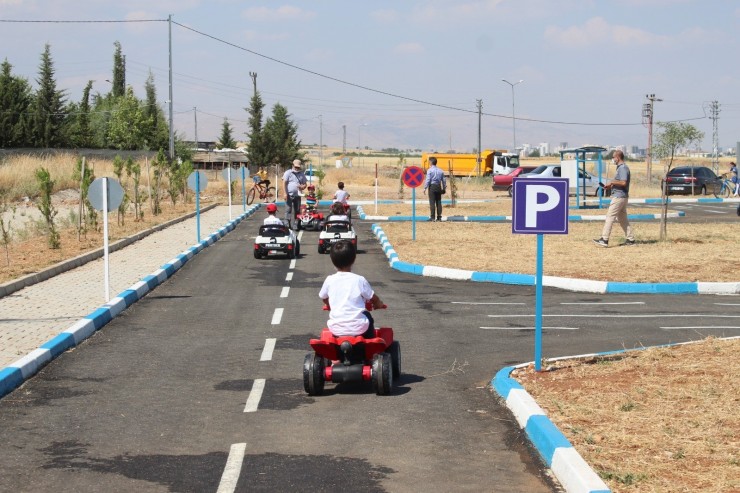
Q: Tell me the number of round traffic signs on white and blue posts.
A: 5